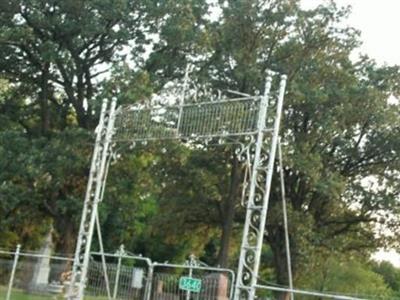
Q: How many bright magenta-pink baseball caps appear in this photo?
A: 0